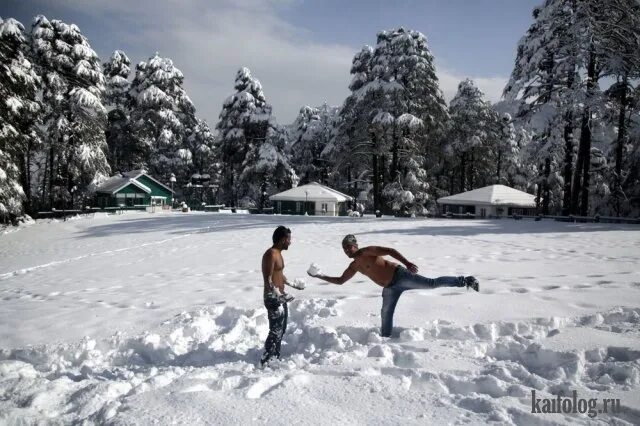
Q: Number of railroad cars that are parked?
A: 0